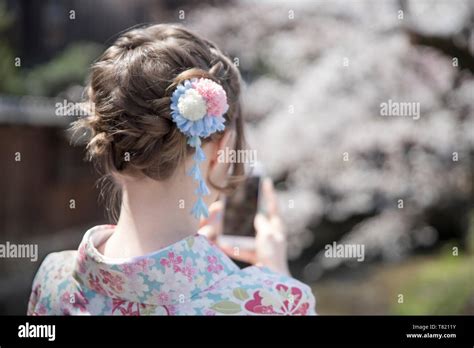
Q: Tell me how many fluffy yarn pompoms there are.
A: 2